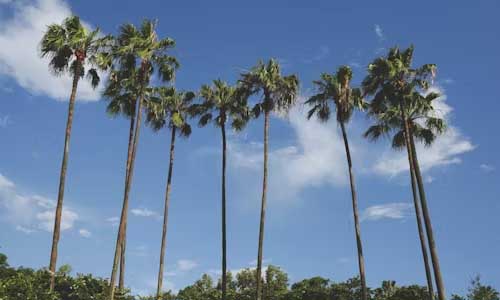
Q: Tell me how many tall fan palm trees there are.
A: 9